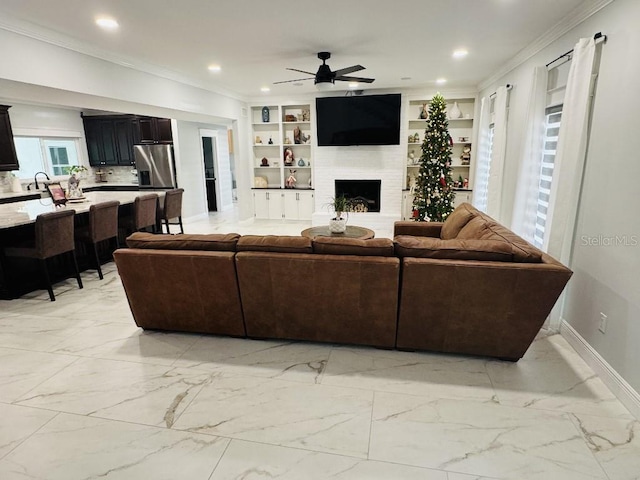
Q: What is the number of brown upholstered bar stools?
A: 4